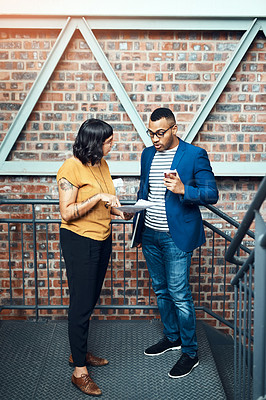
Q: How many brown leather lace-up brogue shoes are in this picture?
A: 2